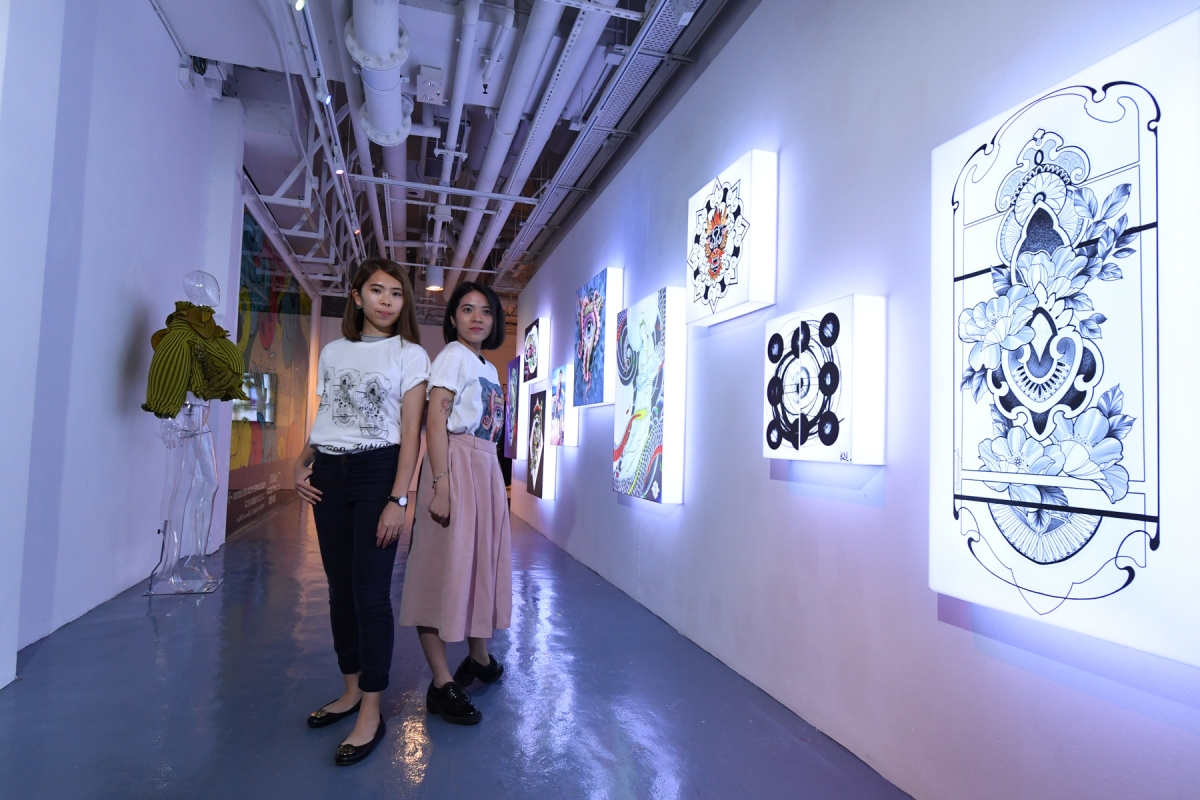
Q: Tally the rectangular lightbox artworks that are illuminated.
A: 9